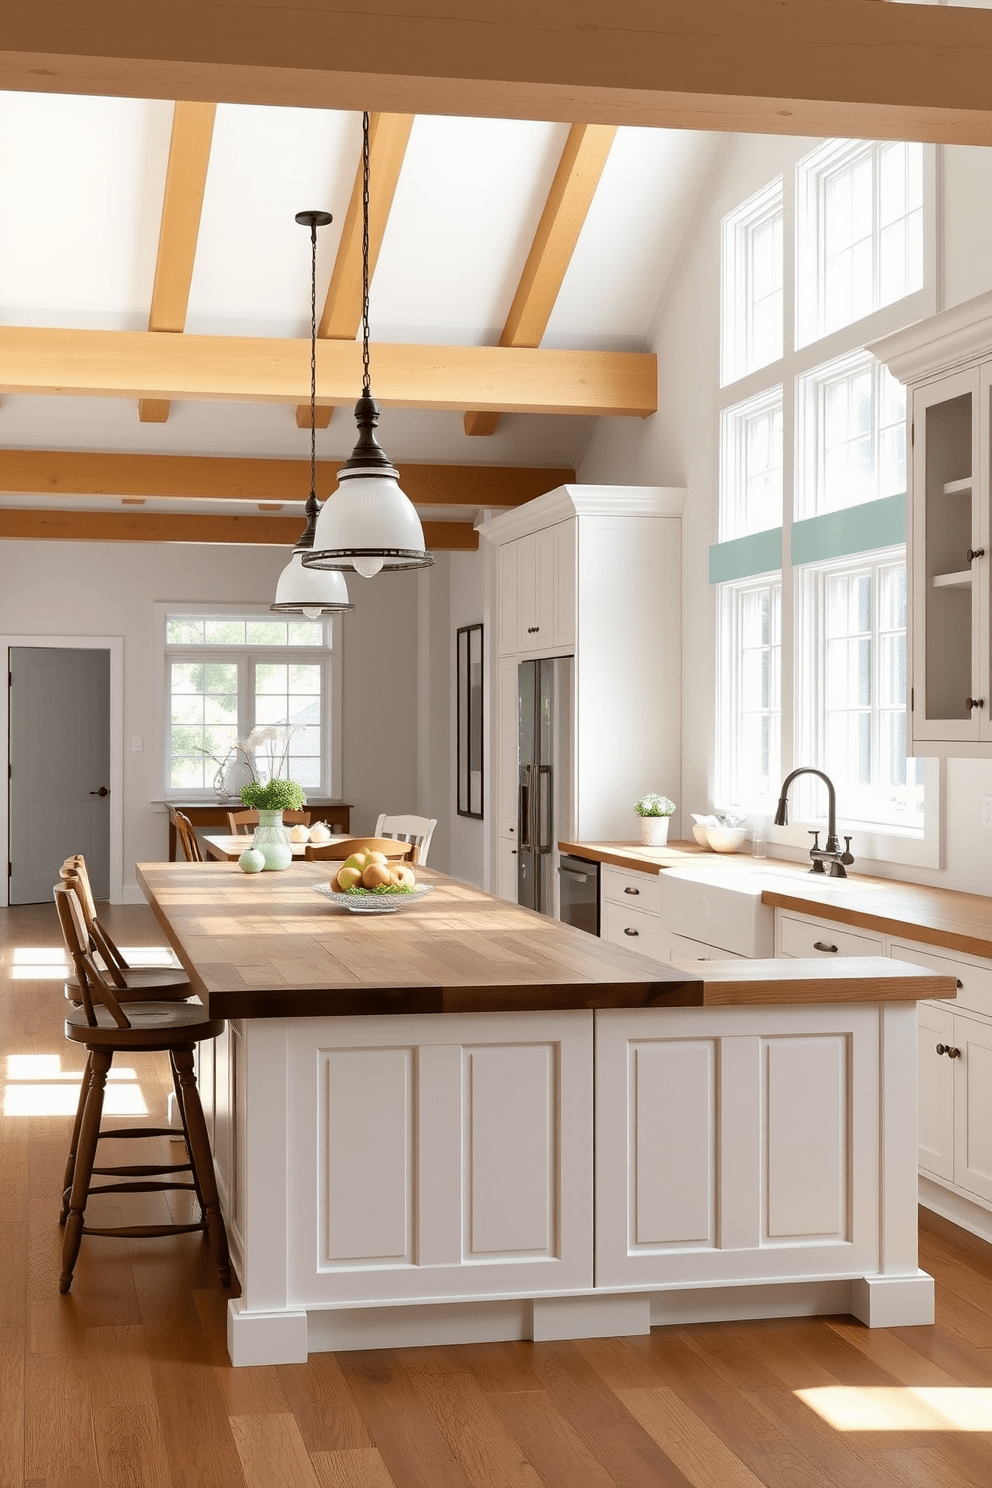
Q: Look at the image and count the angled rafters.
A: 3